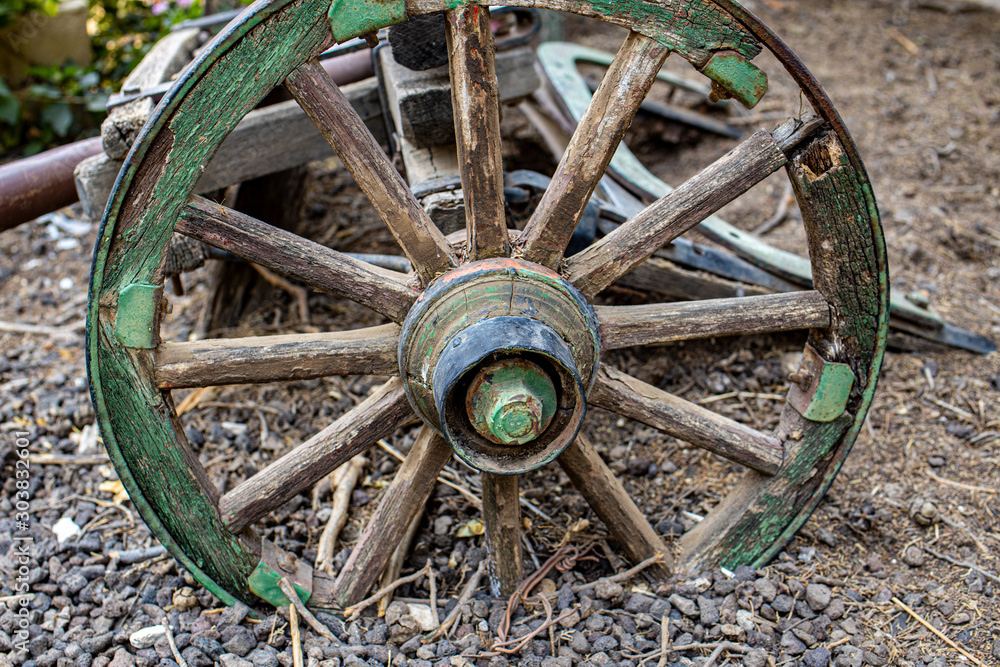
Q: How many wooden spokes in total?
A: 12